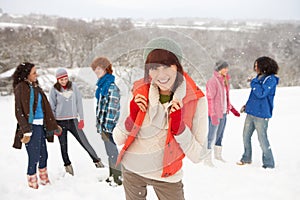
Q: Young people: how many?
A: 6